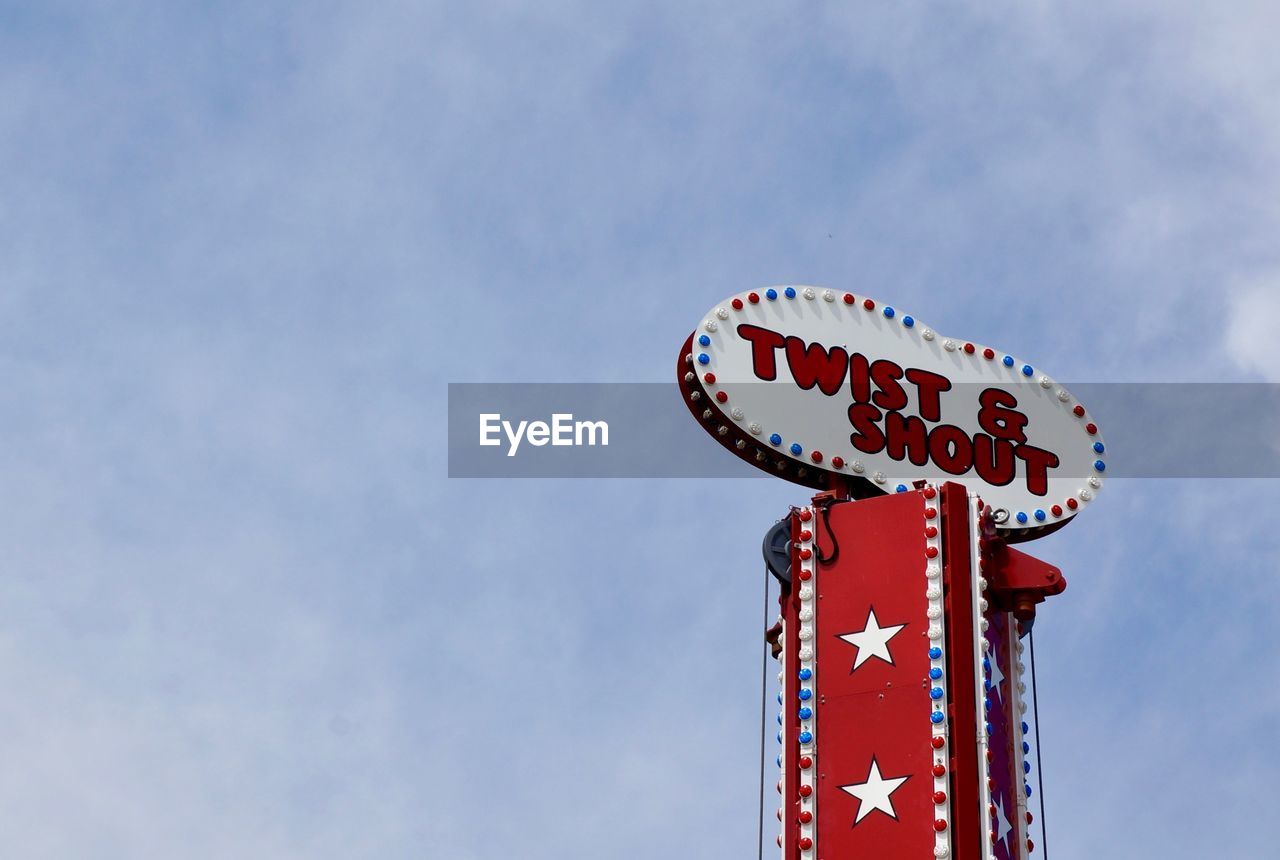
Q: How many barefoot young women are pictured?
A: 0